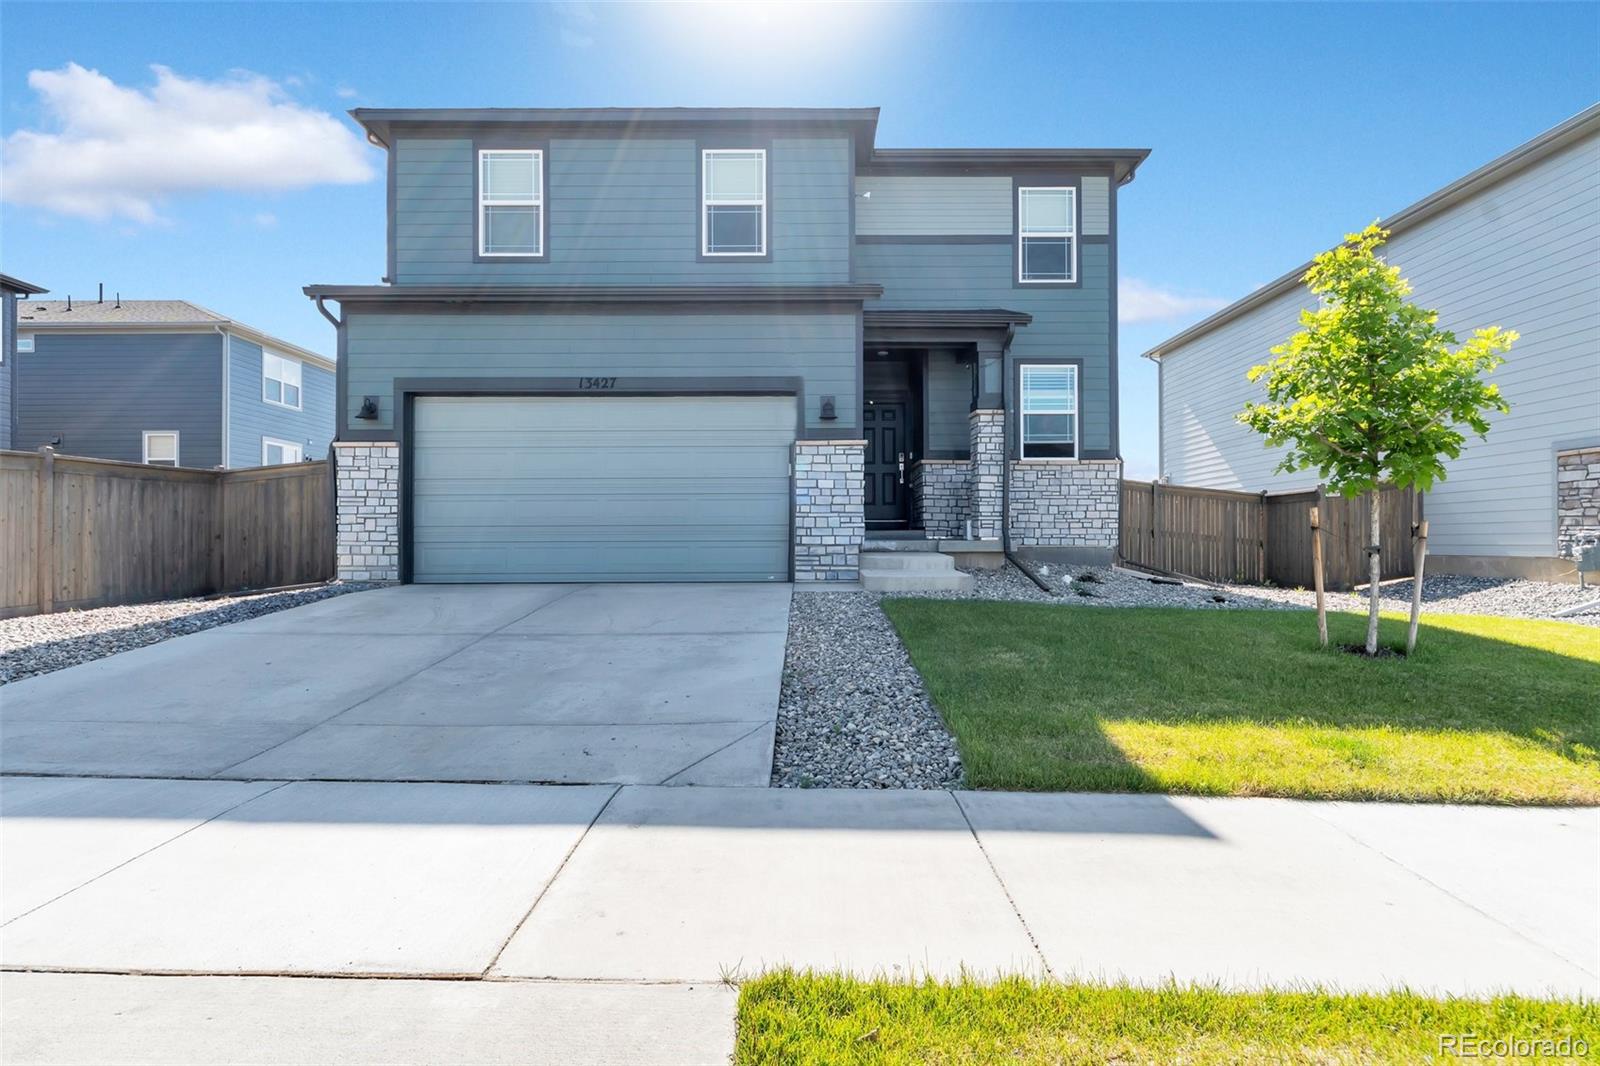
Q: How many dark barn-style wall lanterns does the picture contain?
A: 2